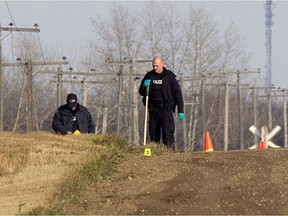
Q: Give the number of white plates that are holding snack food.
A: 0